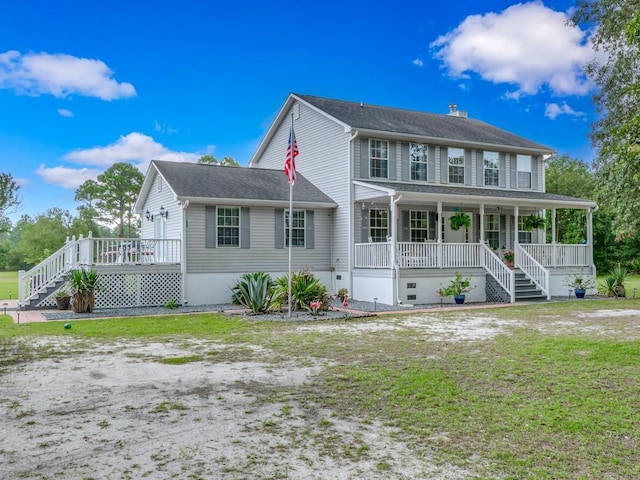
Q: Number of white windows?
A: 11